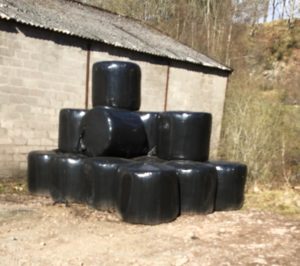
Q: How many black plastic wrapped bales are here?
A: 11